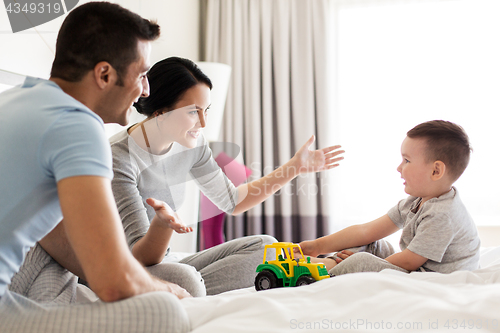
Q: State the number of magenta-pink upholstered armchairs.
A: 1